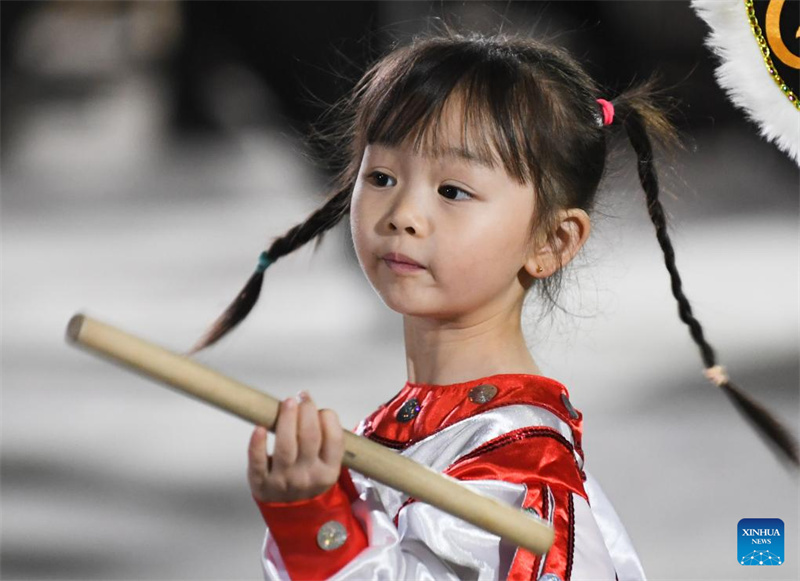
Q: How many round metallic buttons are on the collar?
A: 3